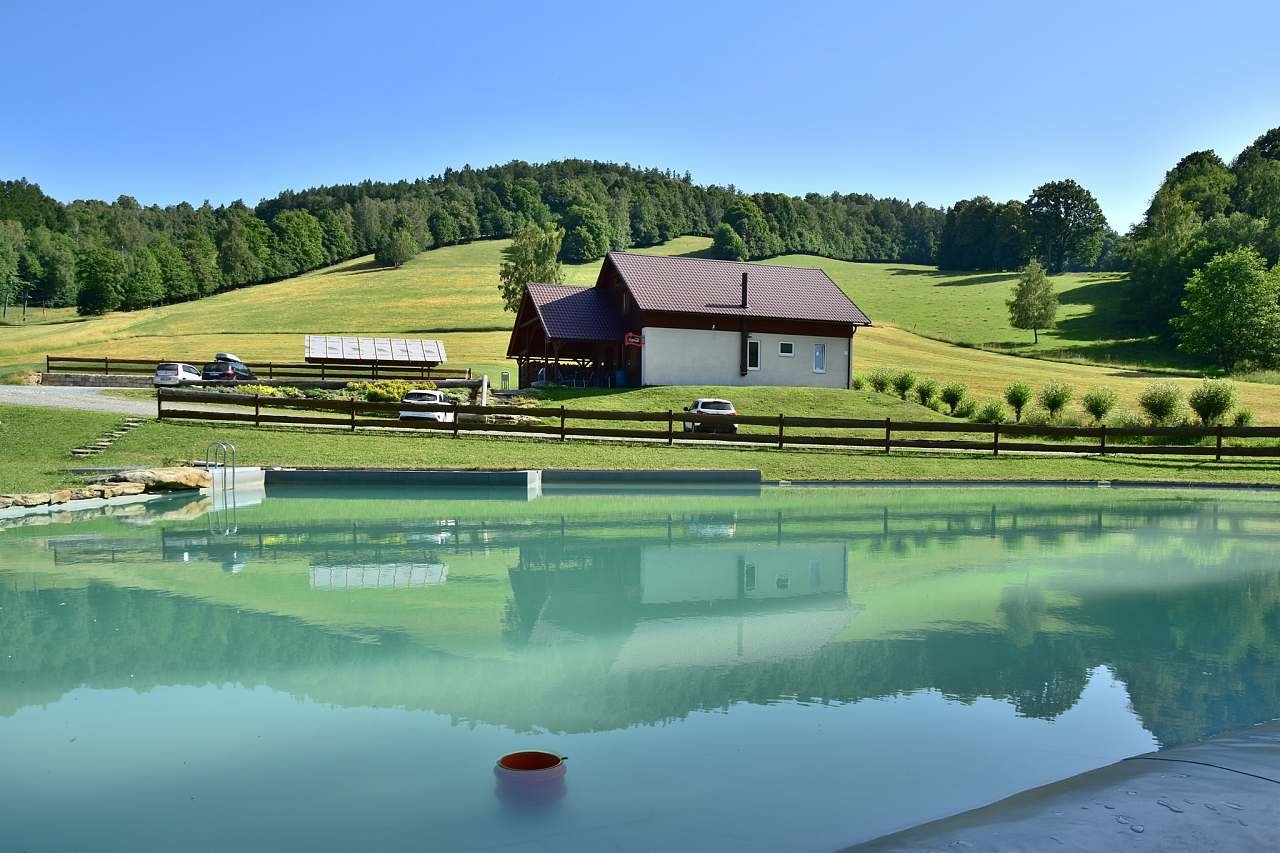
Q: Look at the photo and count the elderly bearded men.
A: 0